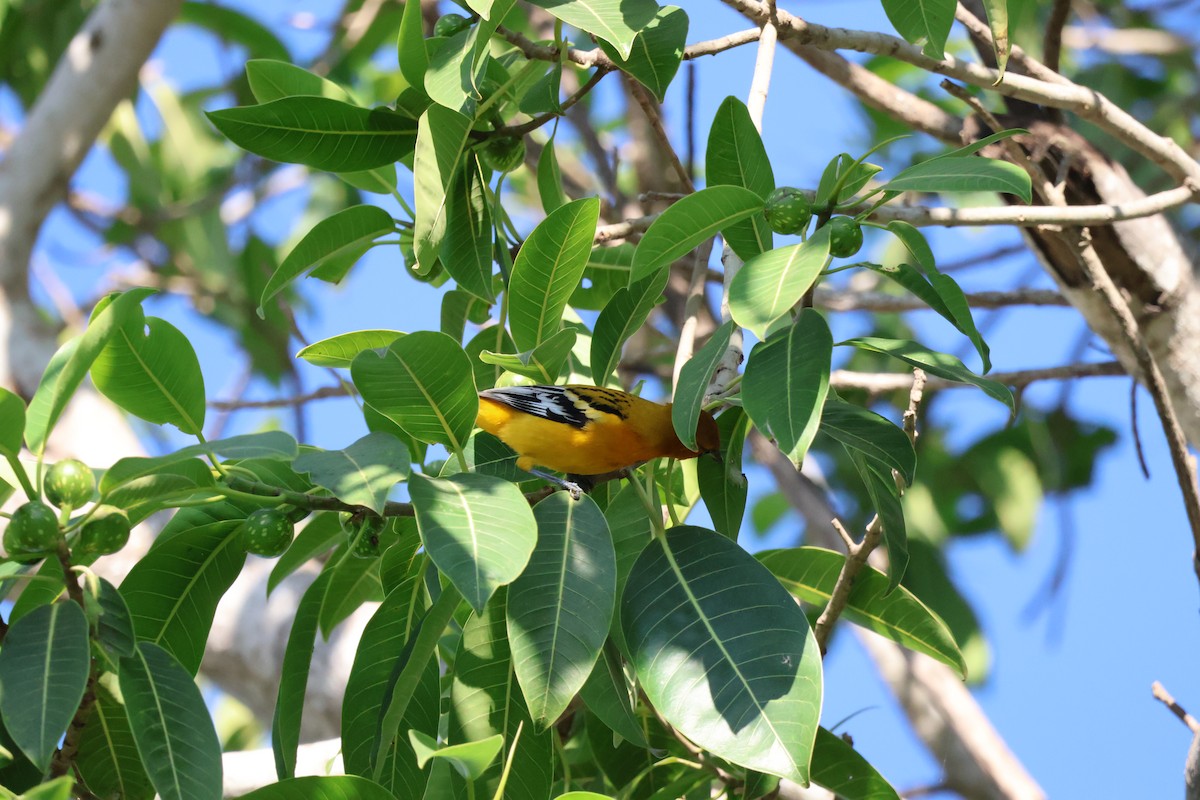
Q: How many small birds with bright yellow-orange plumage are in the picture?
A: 1